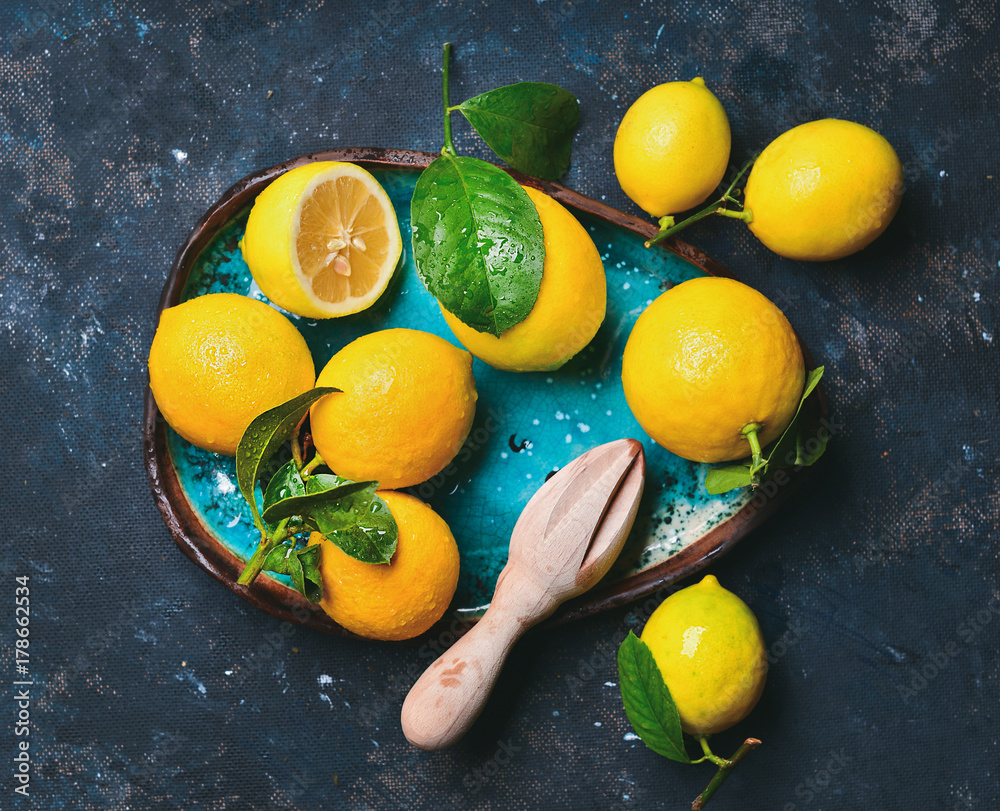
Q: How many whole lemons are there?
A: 8